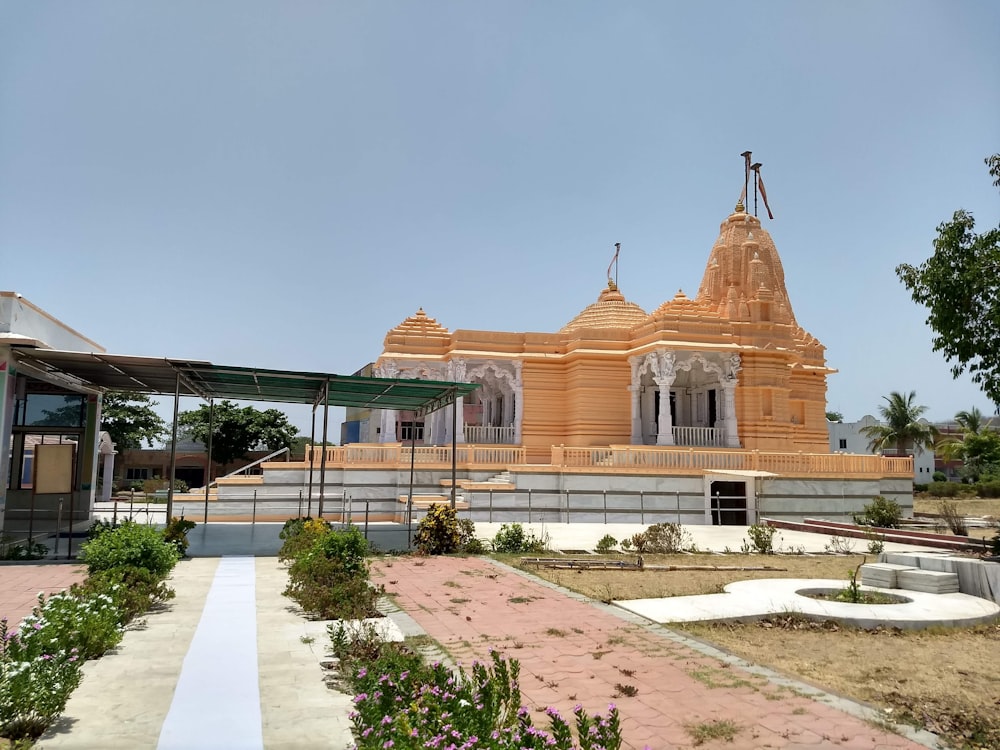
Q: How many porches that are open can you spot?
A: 2